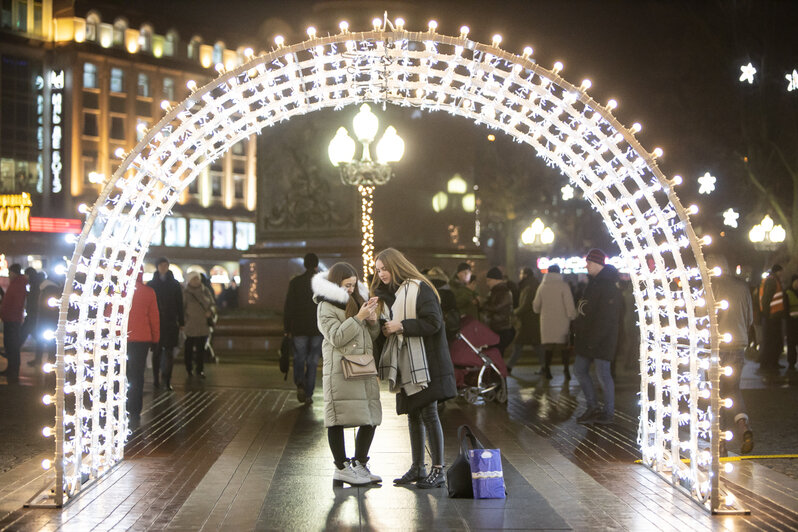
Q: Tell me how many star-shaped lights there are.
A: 5